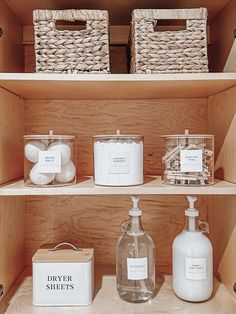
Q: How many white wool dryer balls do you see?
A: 4